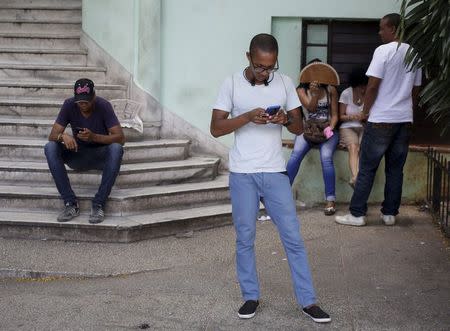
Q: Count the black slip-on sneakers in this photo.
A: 2